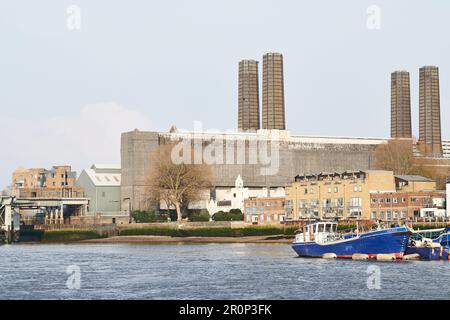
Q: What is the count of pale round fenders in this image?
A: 4